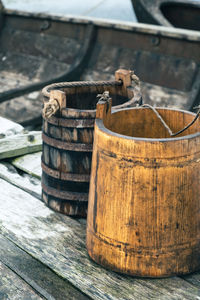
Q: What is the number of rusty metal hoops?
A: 4